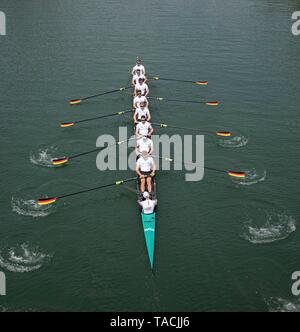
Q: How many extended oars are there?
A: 8